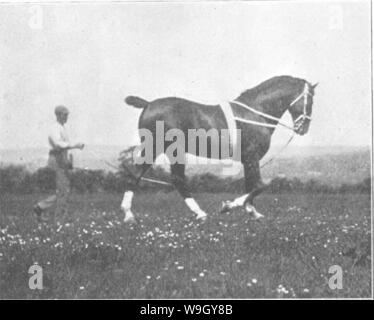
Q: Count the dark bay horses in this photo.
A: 1